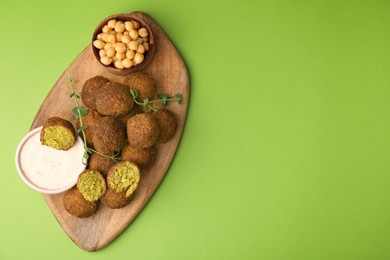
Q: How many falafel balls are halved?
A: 3